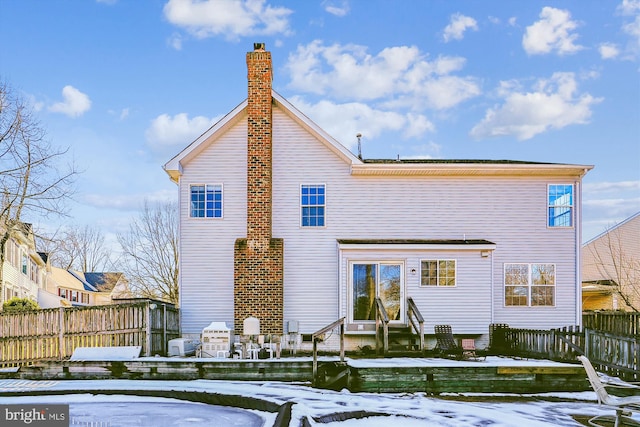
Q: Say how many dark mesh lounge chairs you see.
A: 2